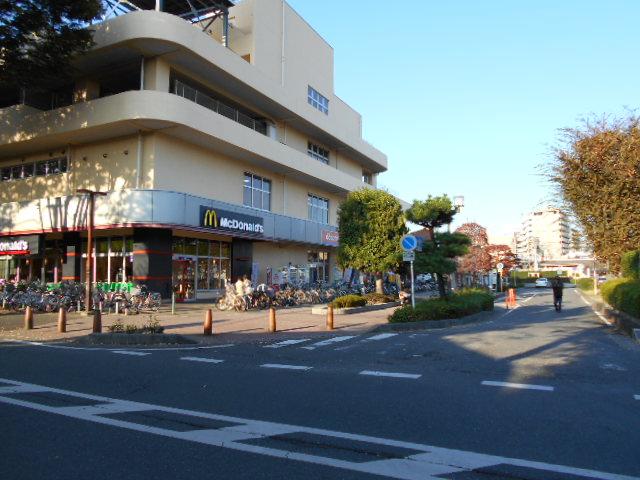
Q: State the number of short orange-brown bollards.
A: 6